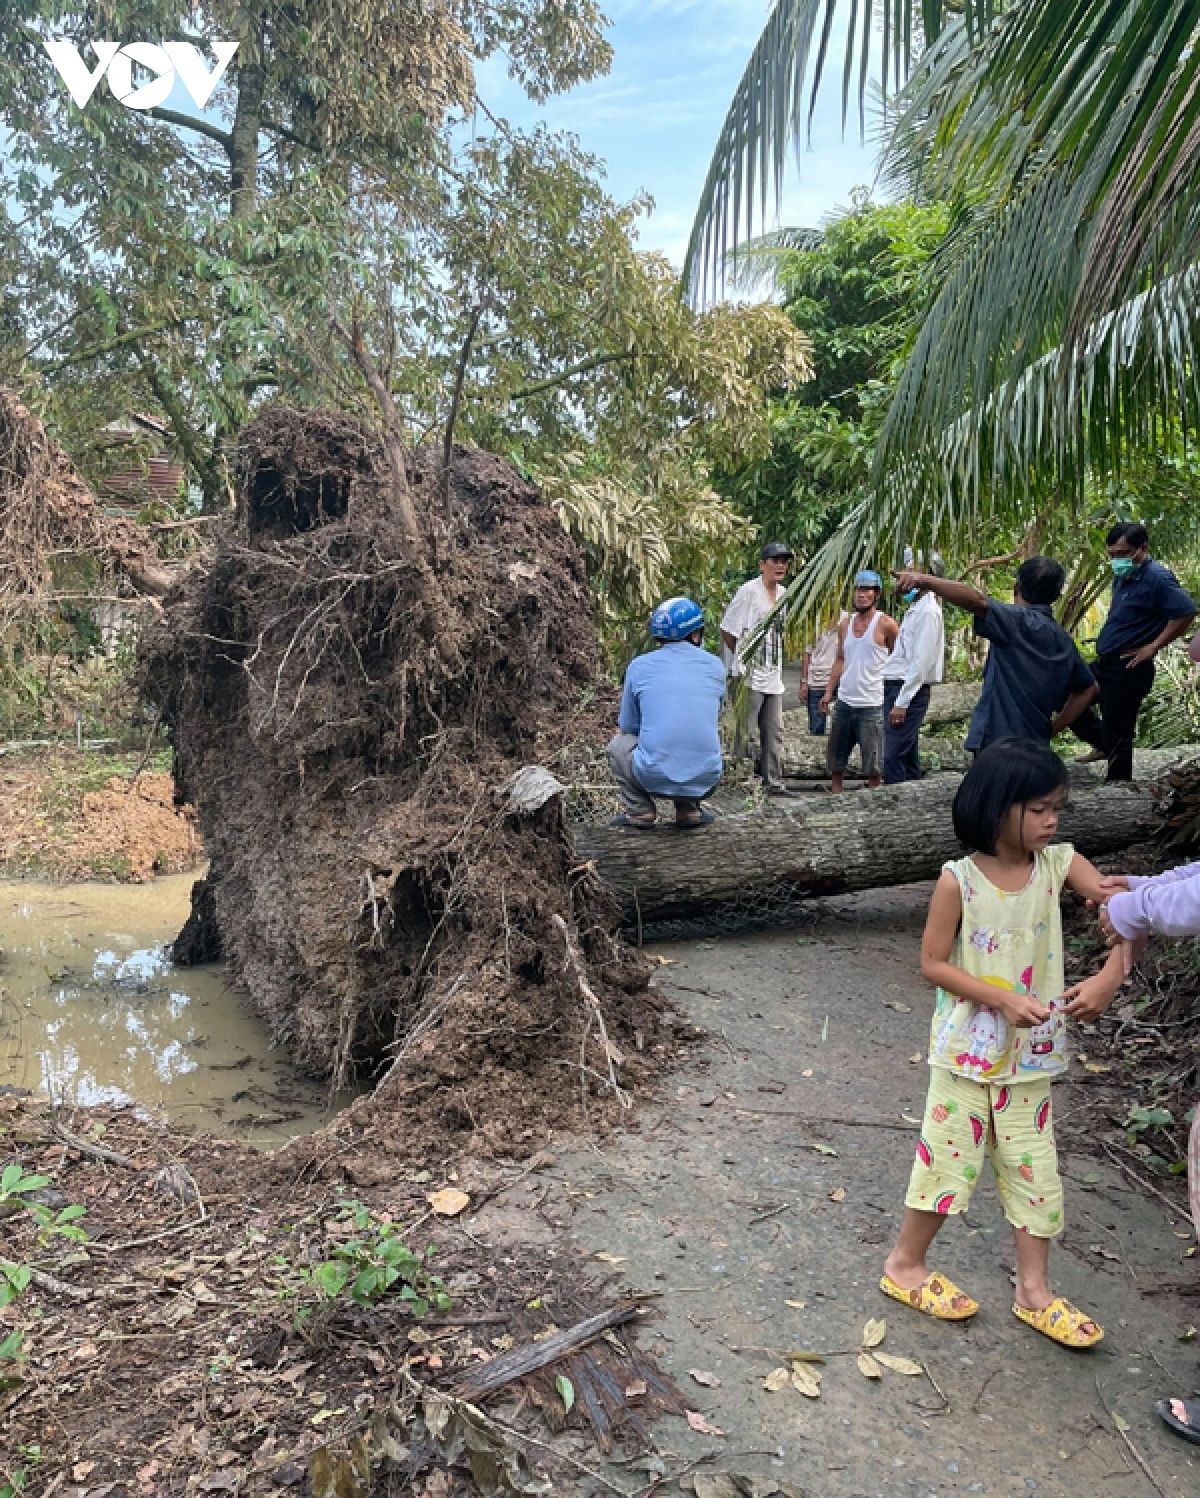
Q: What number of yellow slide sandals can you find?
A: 2